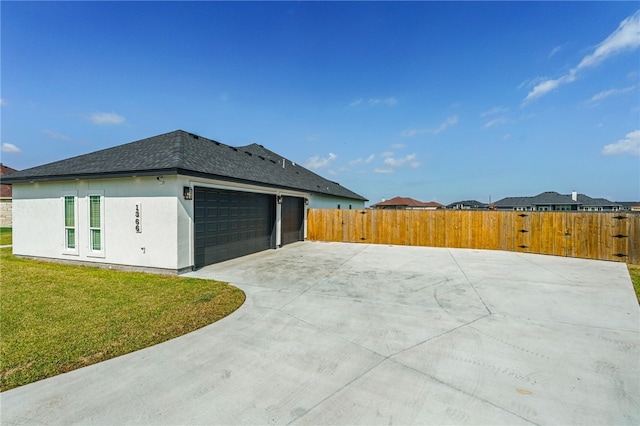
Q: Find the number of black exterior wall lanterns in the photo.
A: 3